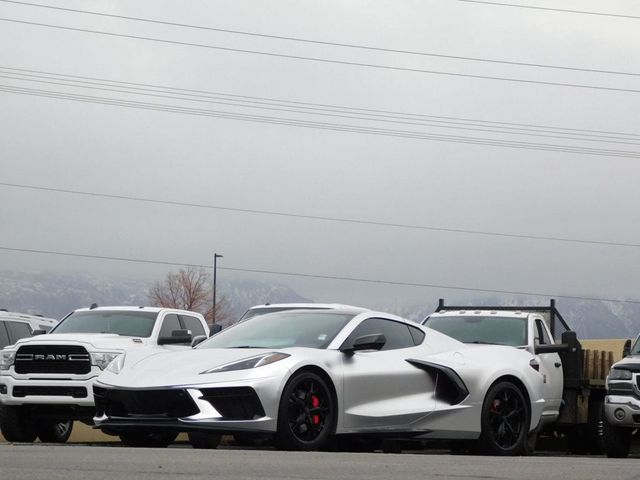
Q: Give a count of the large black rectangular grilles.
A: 1